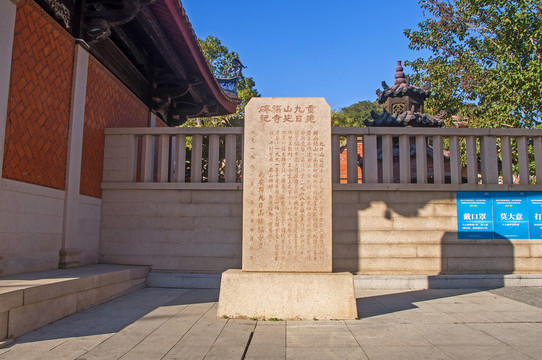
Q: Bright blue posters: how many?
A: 3